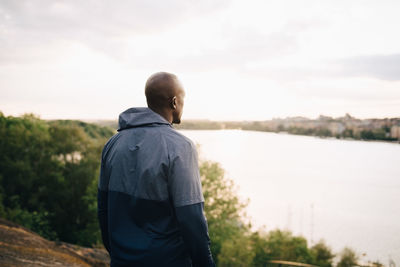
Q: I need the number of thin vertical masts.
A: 3